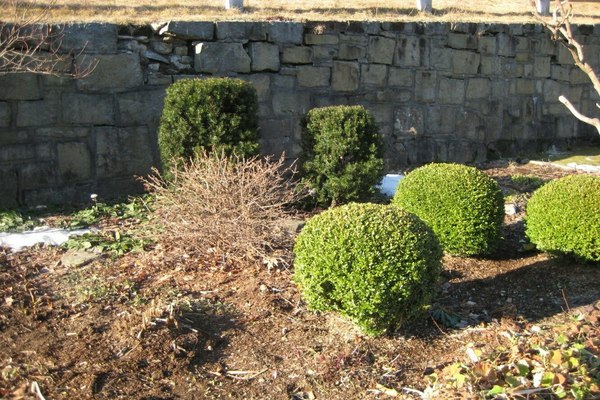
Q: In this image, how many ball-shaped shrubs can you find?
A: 3